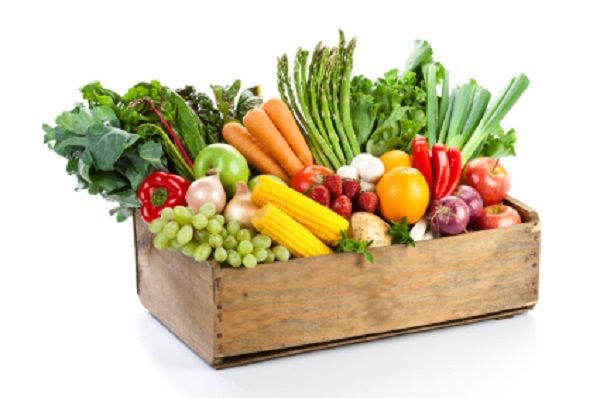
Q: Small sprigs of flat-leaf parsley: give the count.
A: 2